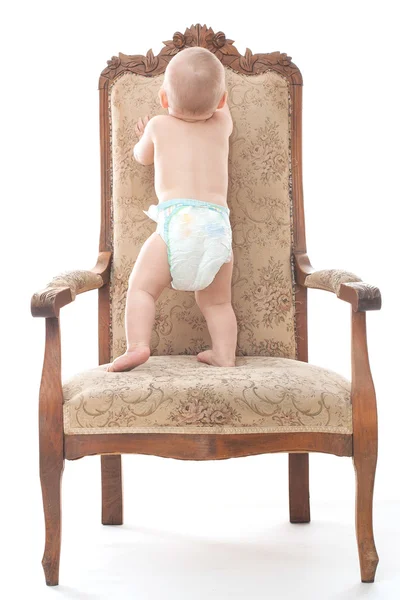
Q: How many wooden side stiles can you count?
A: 2